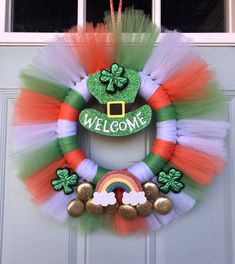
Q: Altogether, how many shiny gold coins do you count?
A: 8